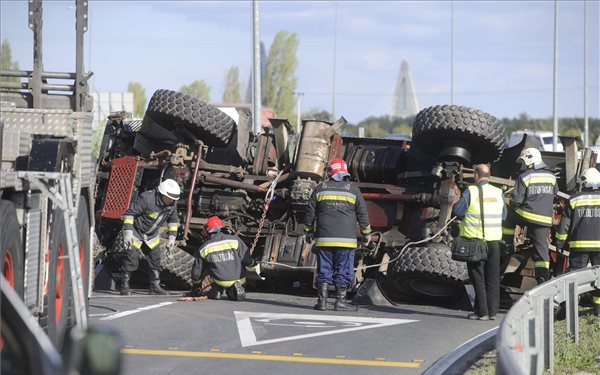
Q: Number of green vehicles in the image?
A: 0